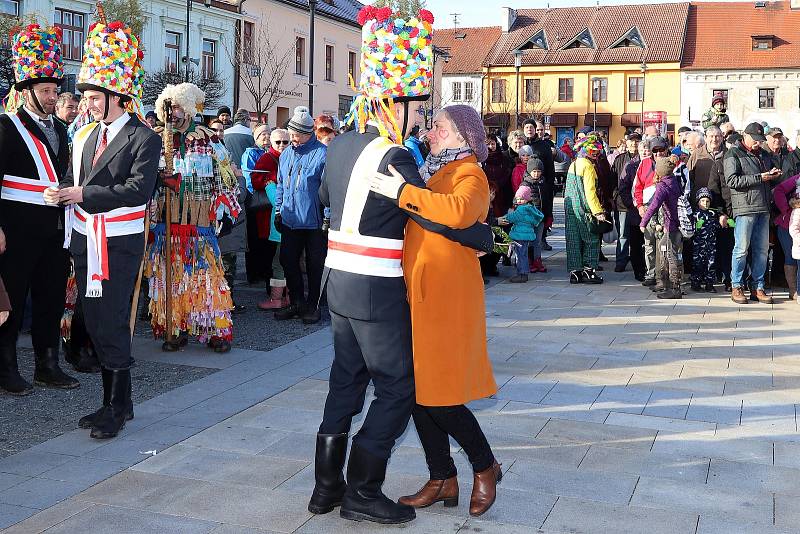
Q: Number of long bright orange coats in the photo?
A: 1